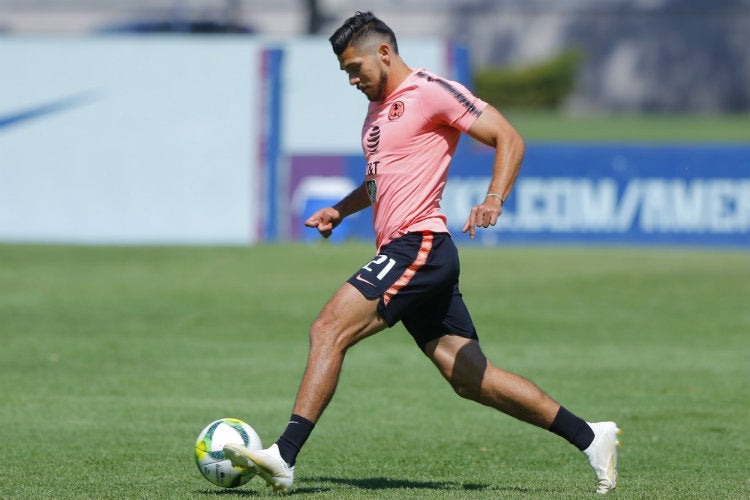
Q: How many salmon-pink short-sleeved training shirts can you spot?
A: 1